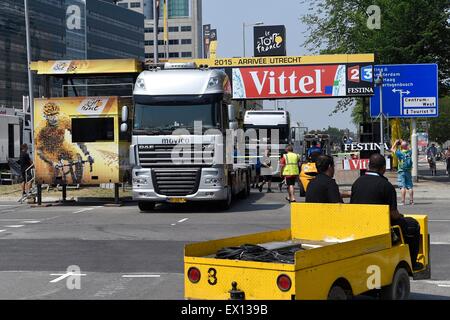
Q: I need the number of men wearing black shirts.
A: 2